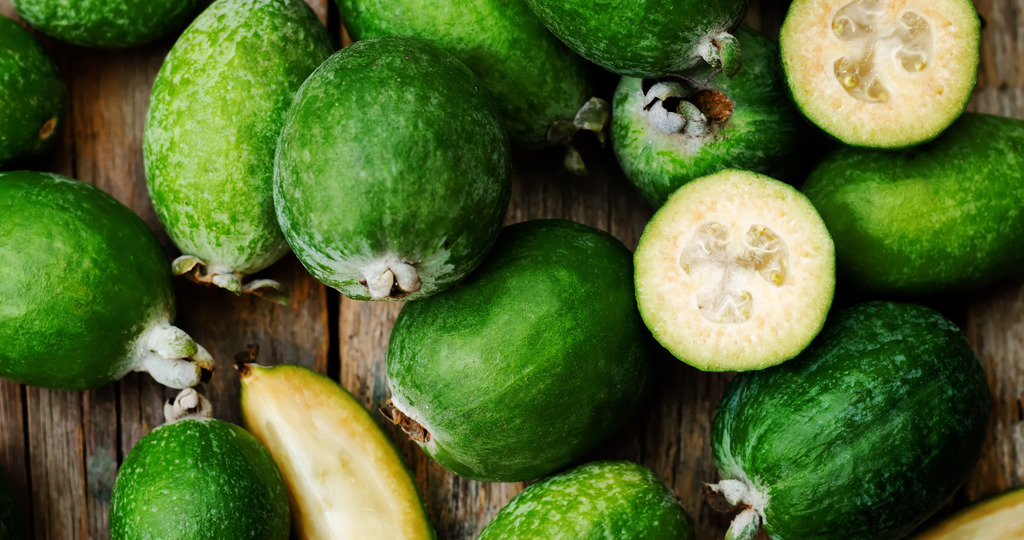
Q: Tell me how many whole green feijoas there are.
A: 13